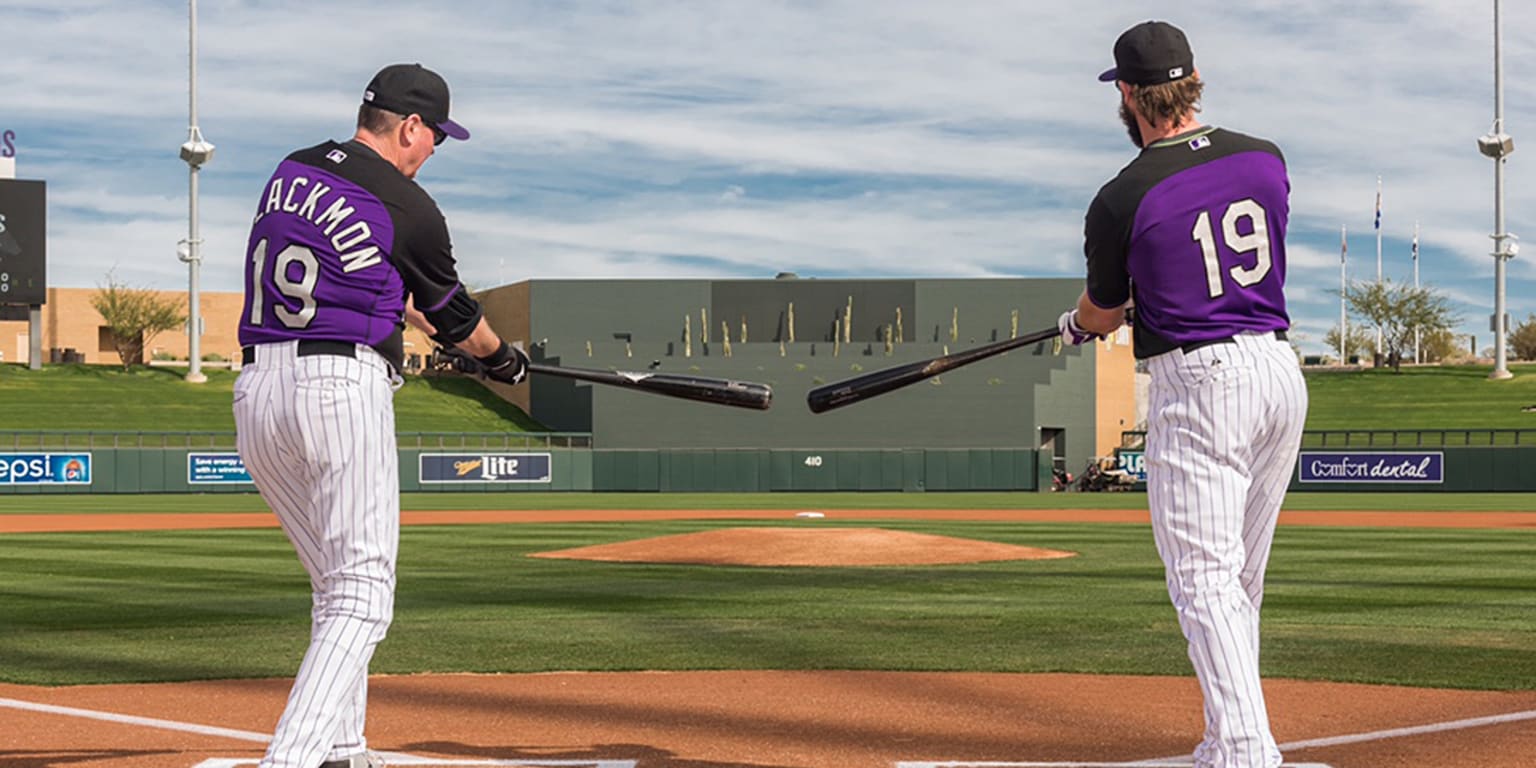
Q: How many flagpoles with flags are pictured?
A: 3